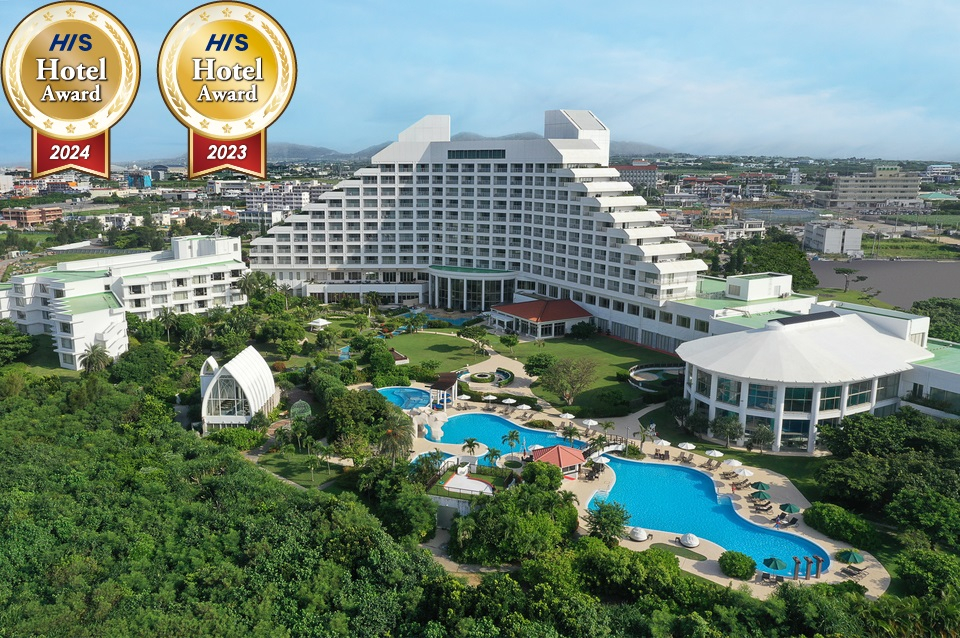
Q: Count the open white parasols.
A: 13